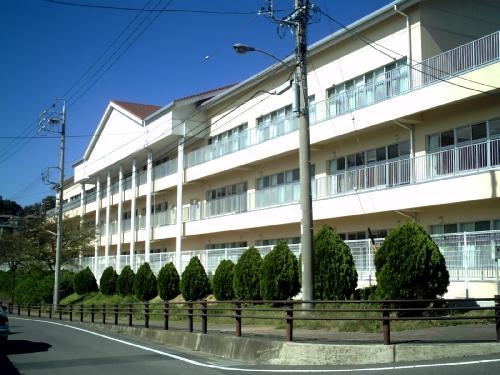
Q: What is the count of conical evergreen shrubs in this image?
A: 11